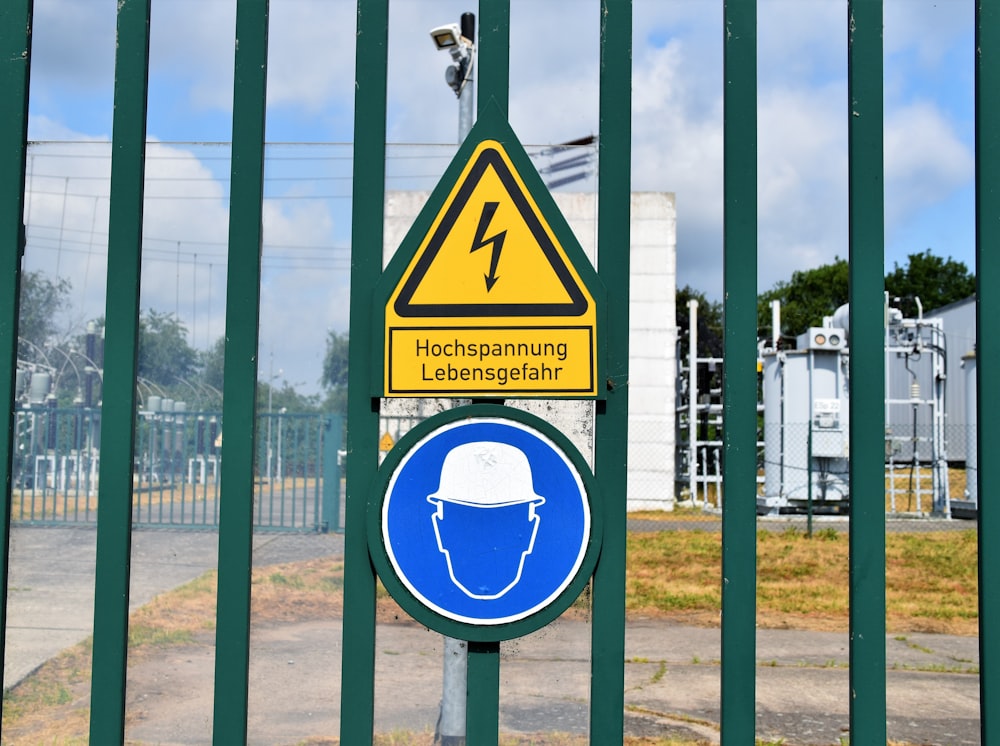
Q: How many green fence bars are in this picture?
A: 9